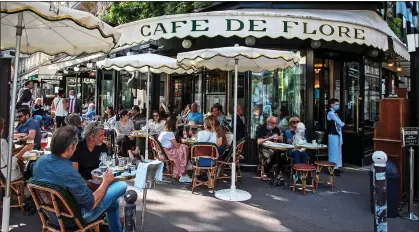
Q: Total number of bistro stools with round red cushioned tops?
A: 2